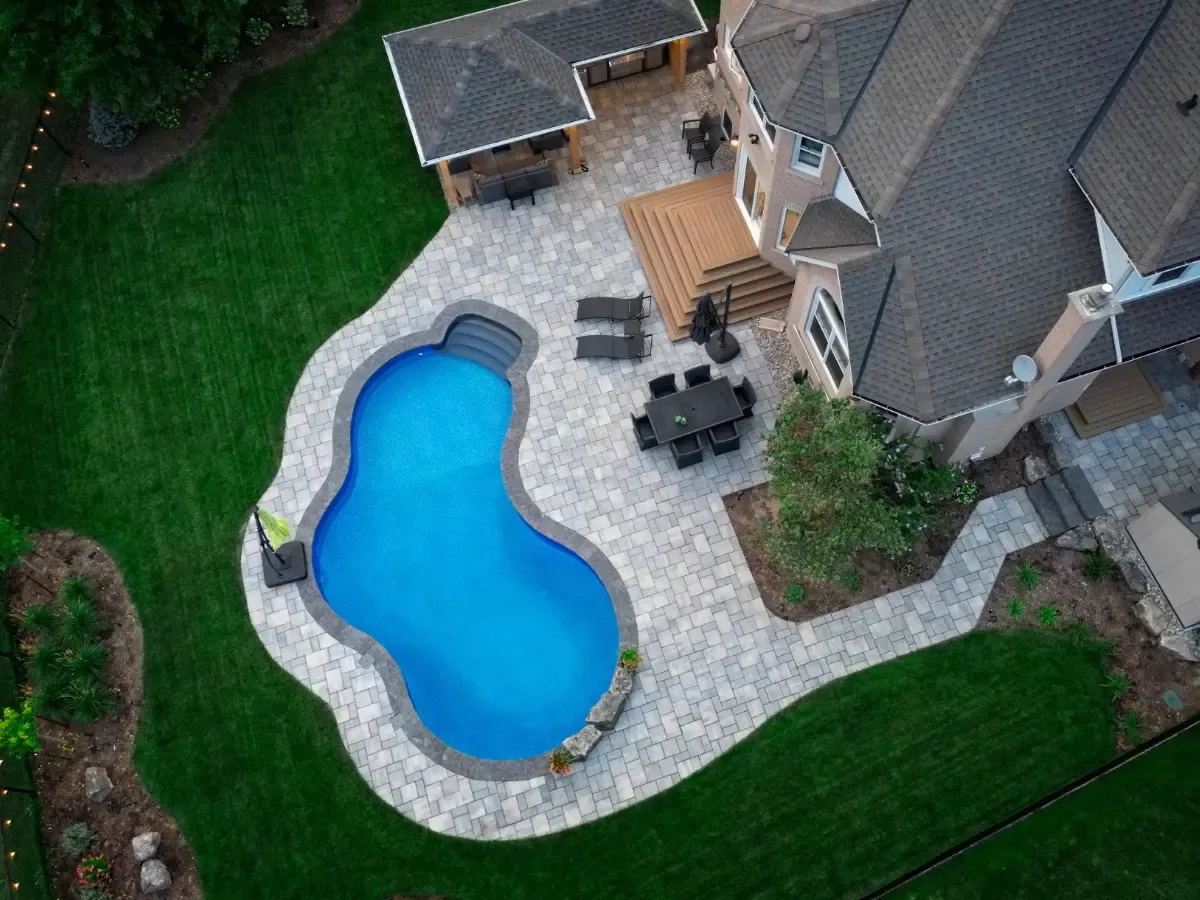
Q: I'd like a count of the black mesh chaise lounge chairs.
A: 2